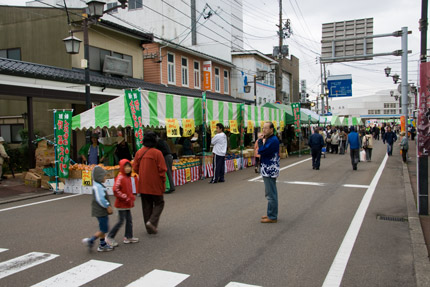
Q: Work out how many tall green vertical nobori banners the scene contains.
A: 5